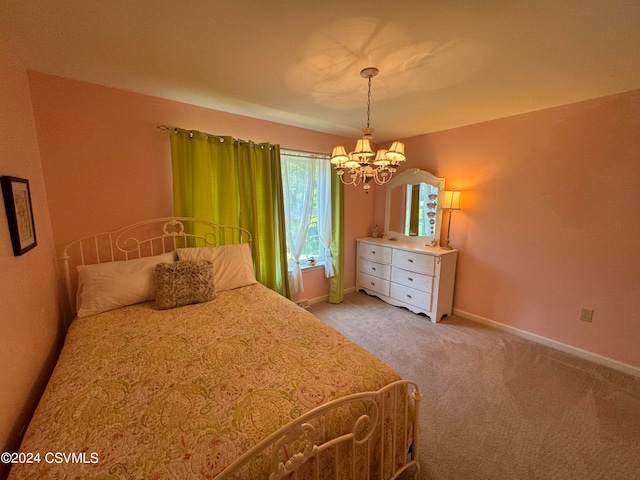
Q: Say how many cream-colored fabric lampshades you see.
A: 6